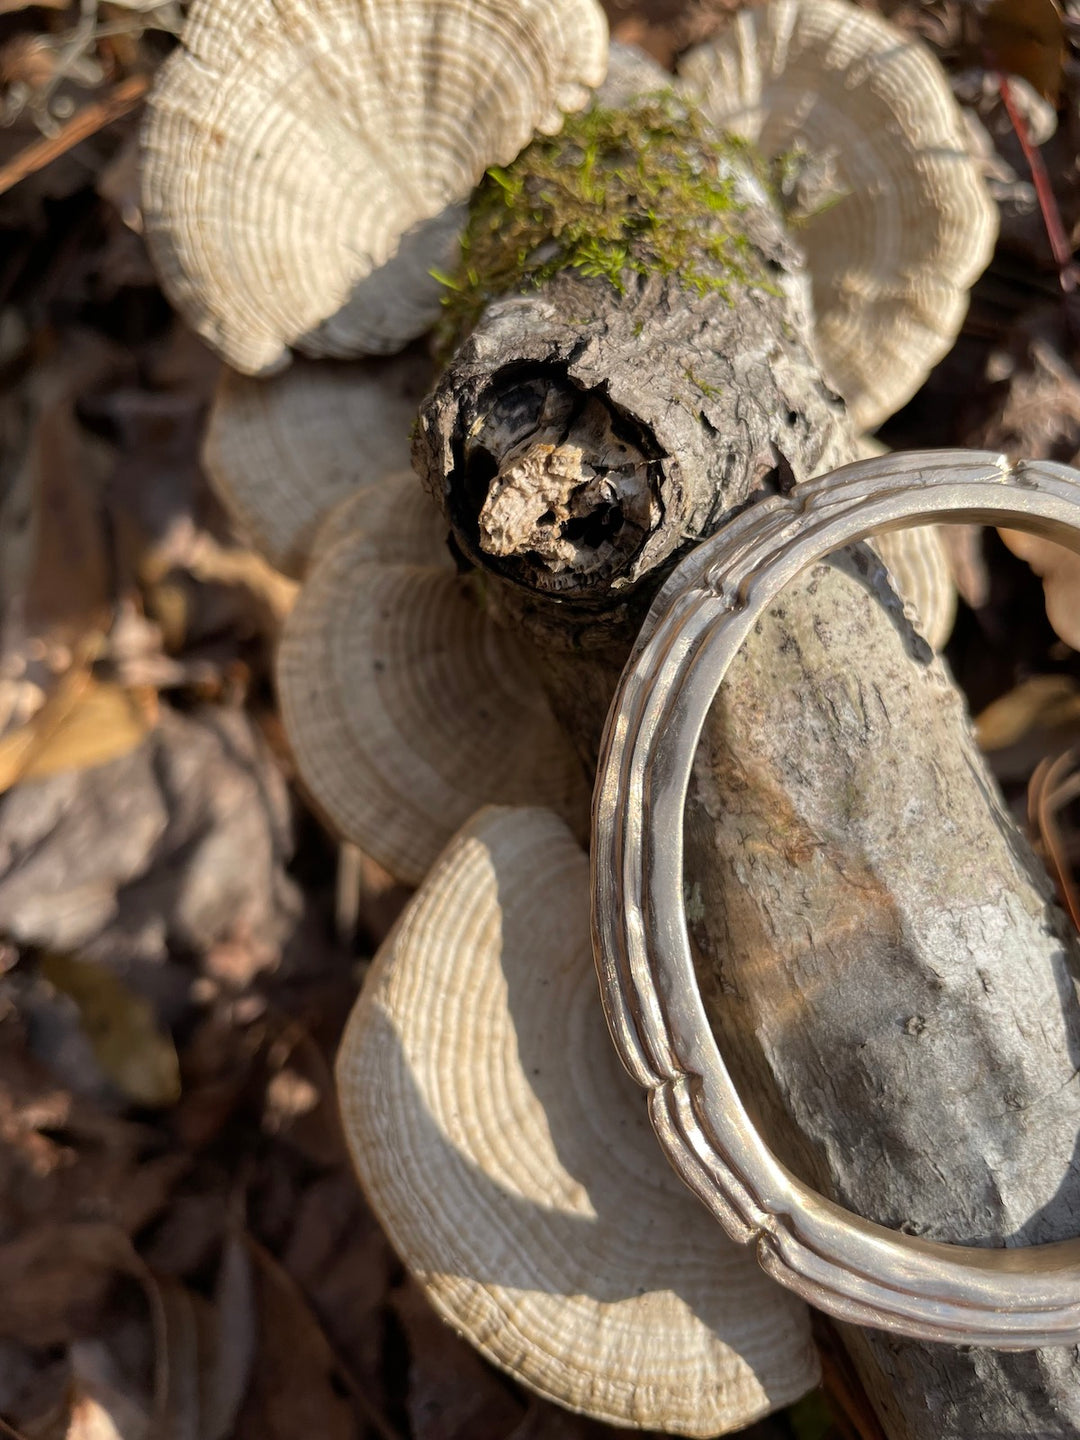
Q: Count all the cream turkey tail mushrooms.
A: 6